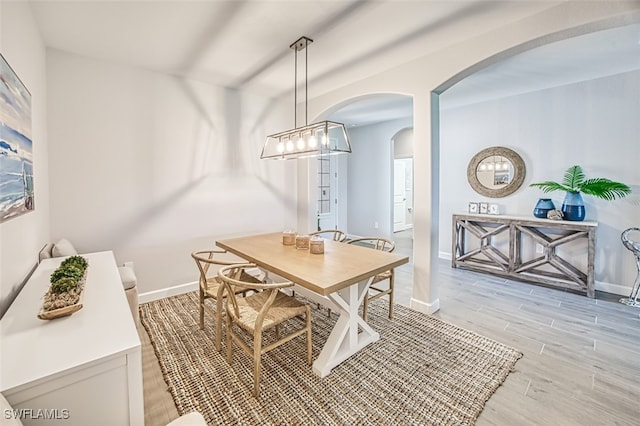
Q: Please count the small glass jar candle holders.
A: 3